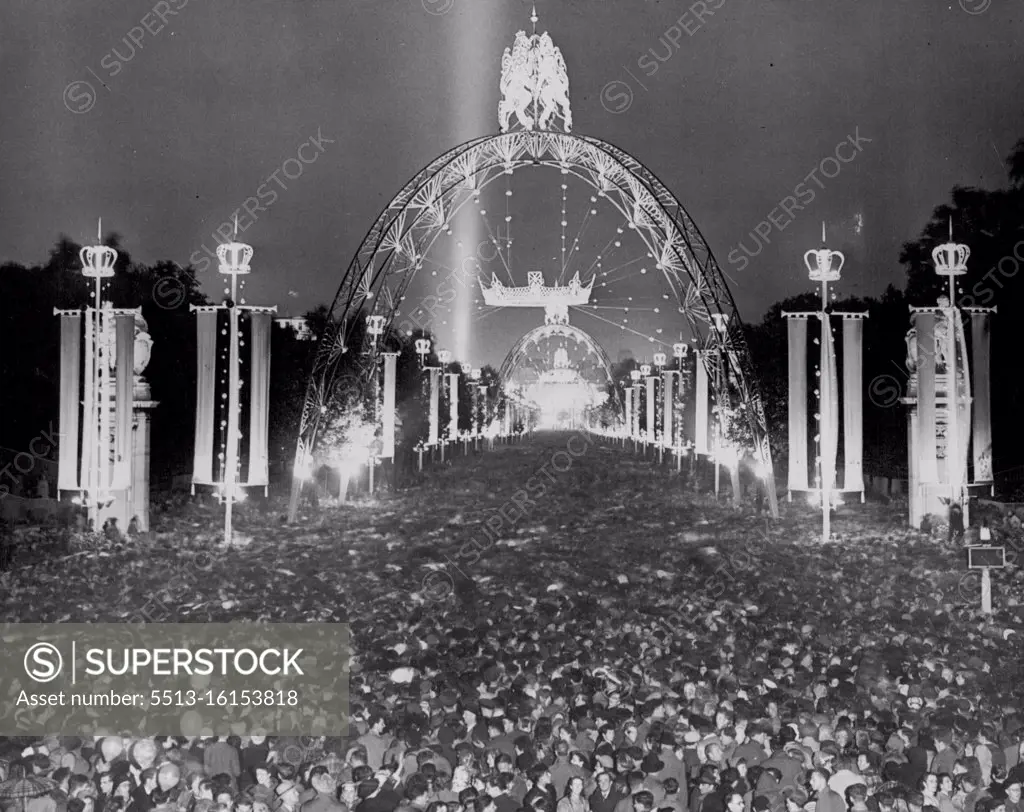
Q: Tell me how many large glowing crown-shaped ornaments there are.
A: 5